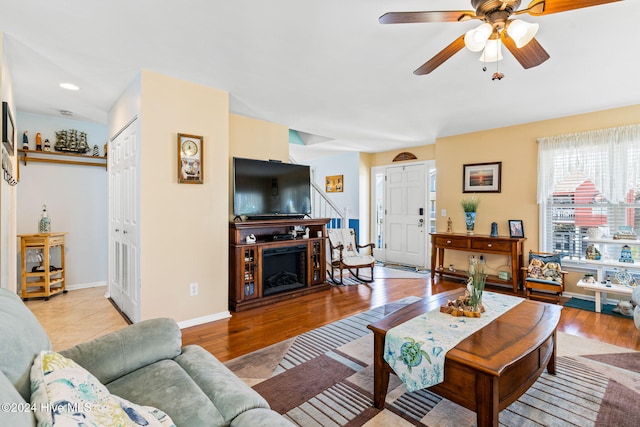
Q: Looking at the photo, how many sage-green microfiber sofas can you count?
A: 1